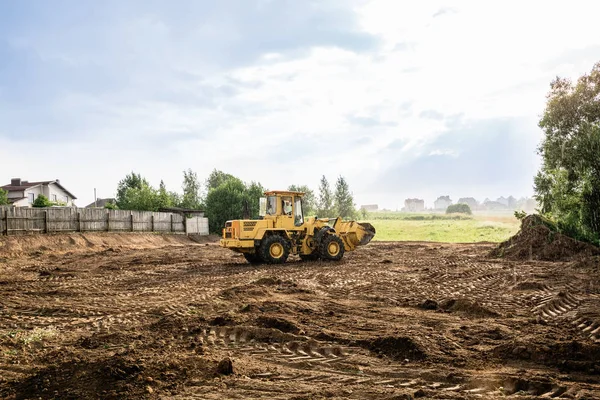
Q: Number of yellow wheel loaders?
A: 1